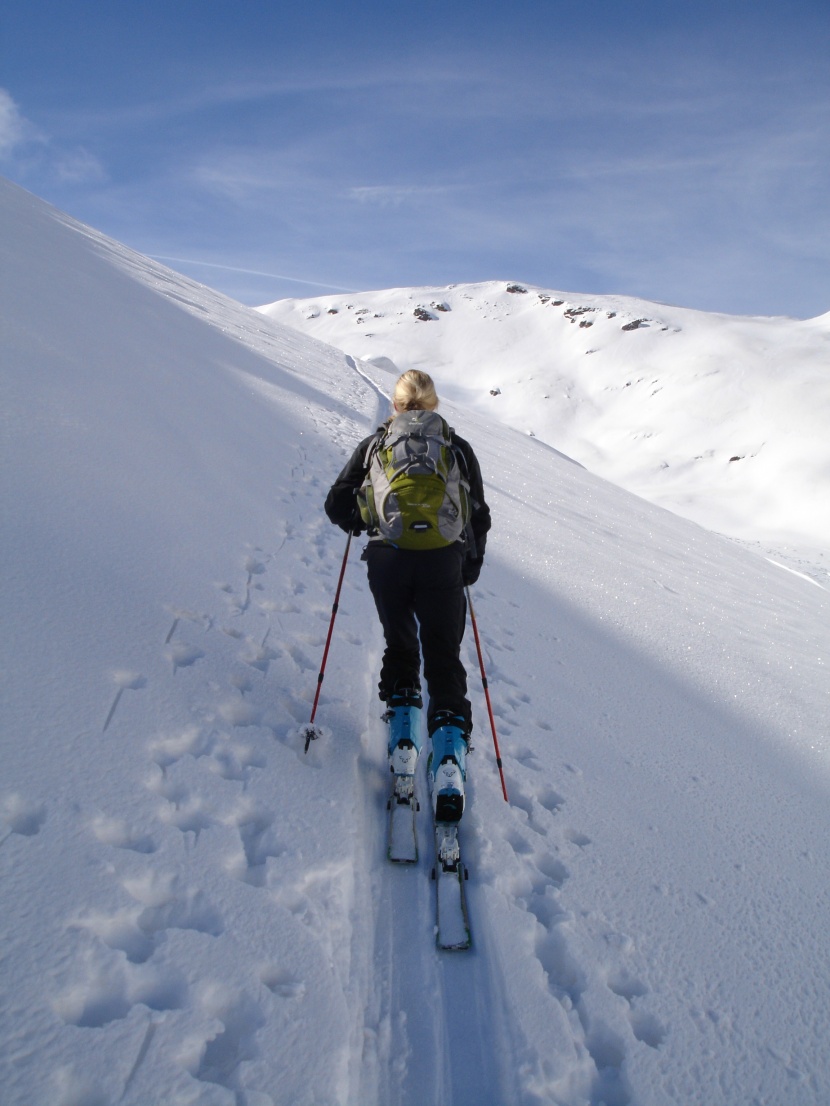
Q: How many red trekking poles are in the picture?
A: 2